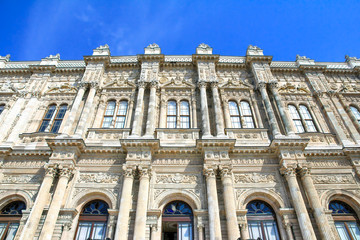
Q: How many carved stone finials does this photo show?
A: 8